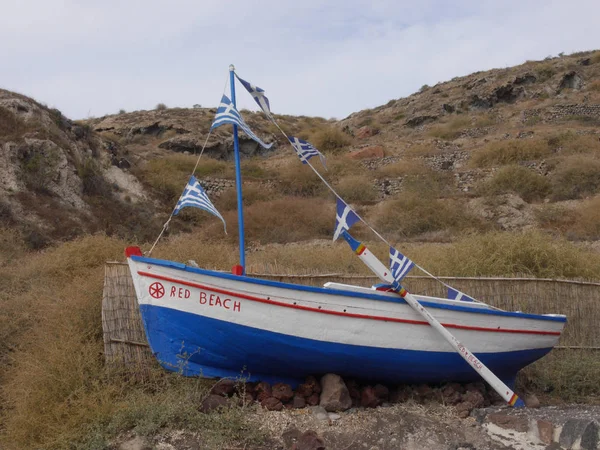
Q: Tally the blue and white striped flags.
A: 4